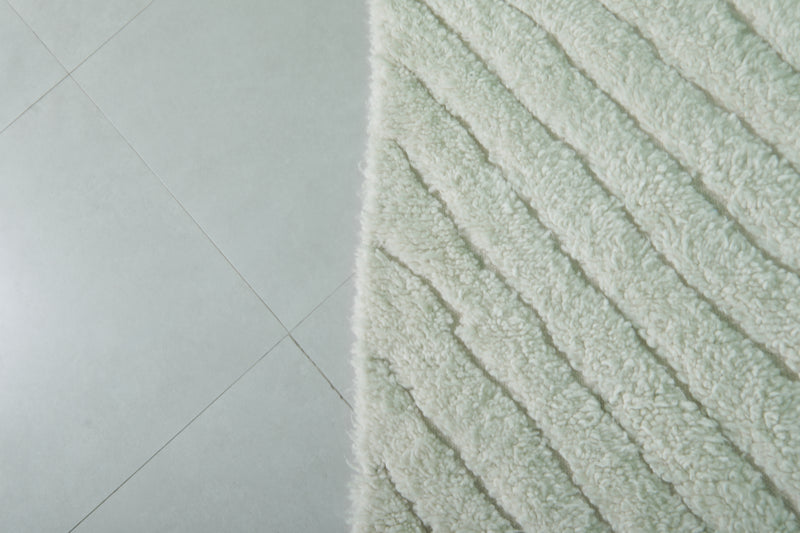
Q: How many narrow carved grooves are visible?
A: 9